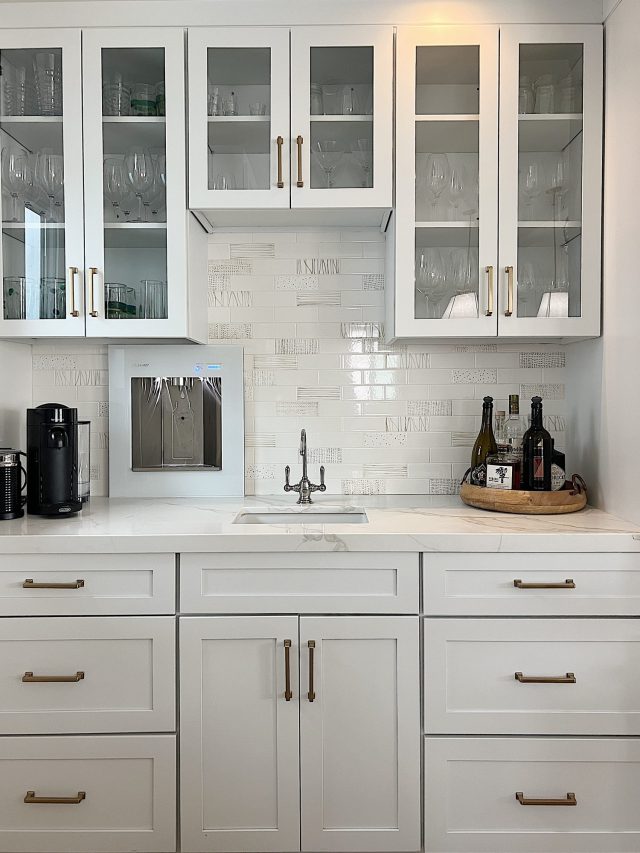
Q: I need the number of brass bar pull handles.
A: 14